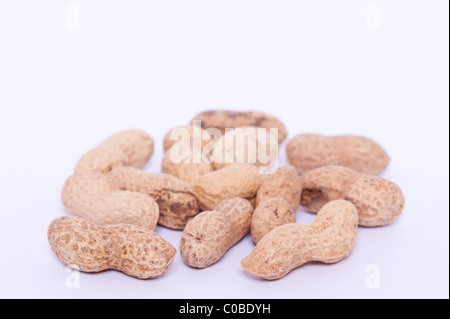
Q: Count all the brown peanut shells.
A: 13